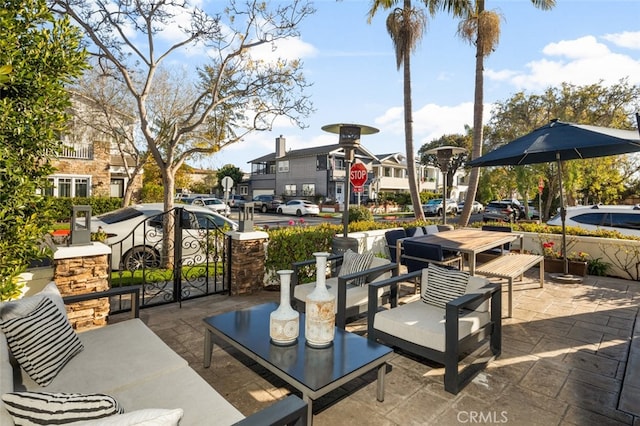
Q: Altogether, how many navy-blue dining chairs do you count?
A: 5